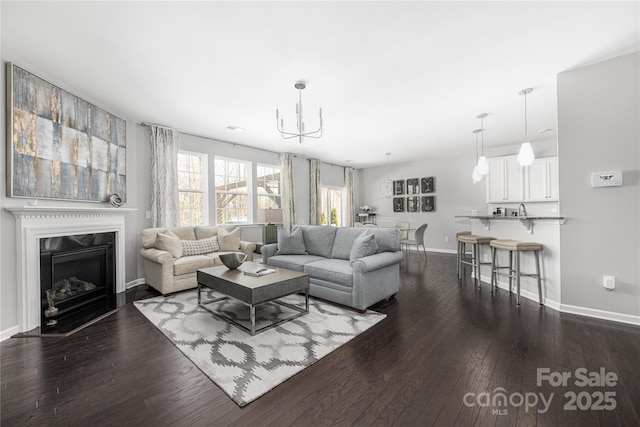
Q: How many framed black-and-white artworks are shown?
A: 6